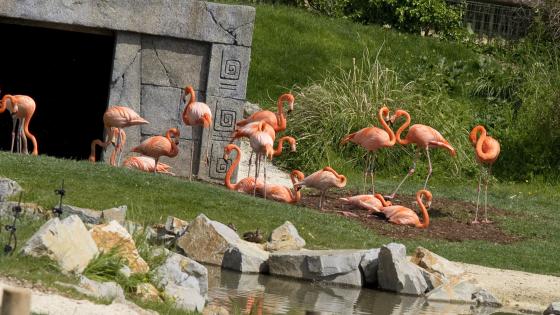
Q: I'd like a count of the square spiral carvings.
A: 3